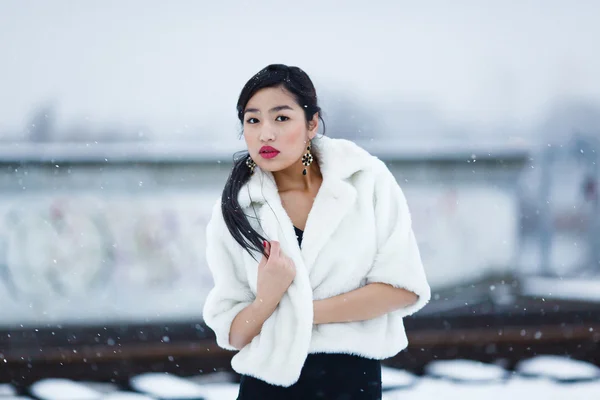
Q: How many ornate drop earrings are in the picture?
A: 2